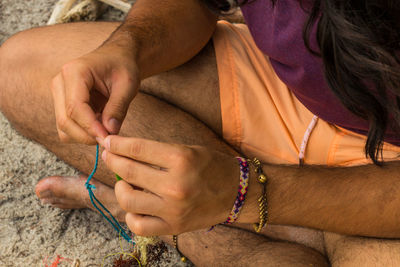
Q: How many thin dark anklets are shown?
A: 1